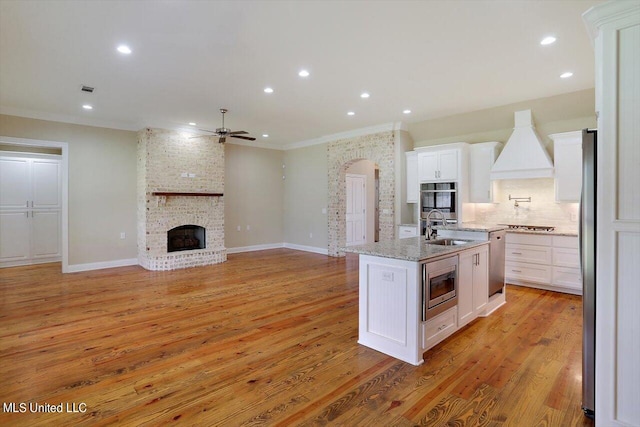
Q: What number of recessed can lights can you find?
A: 11